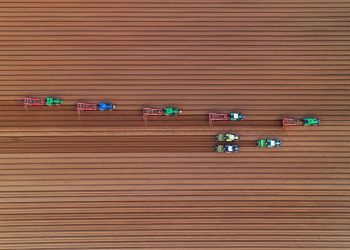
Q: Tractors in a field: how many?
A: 8